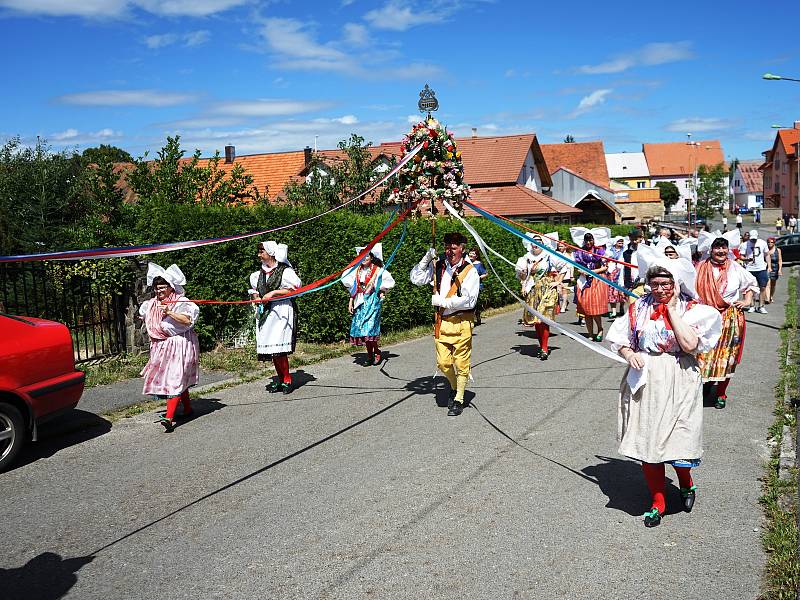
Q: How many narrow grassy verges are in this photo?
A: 2